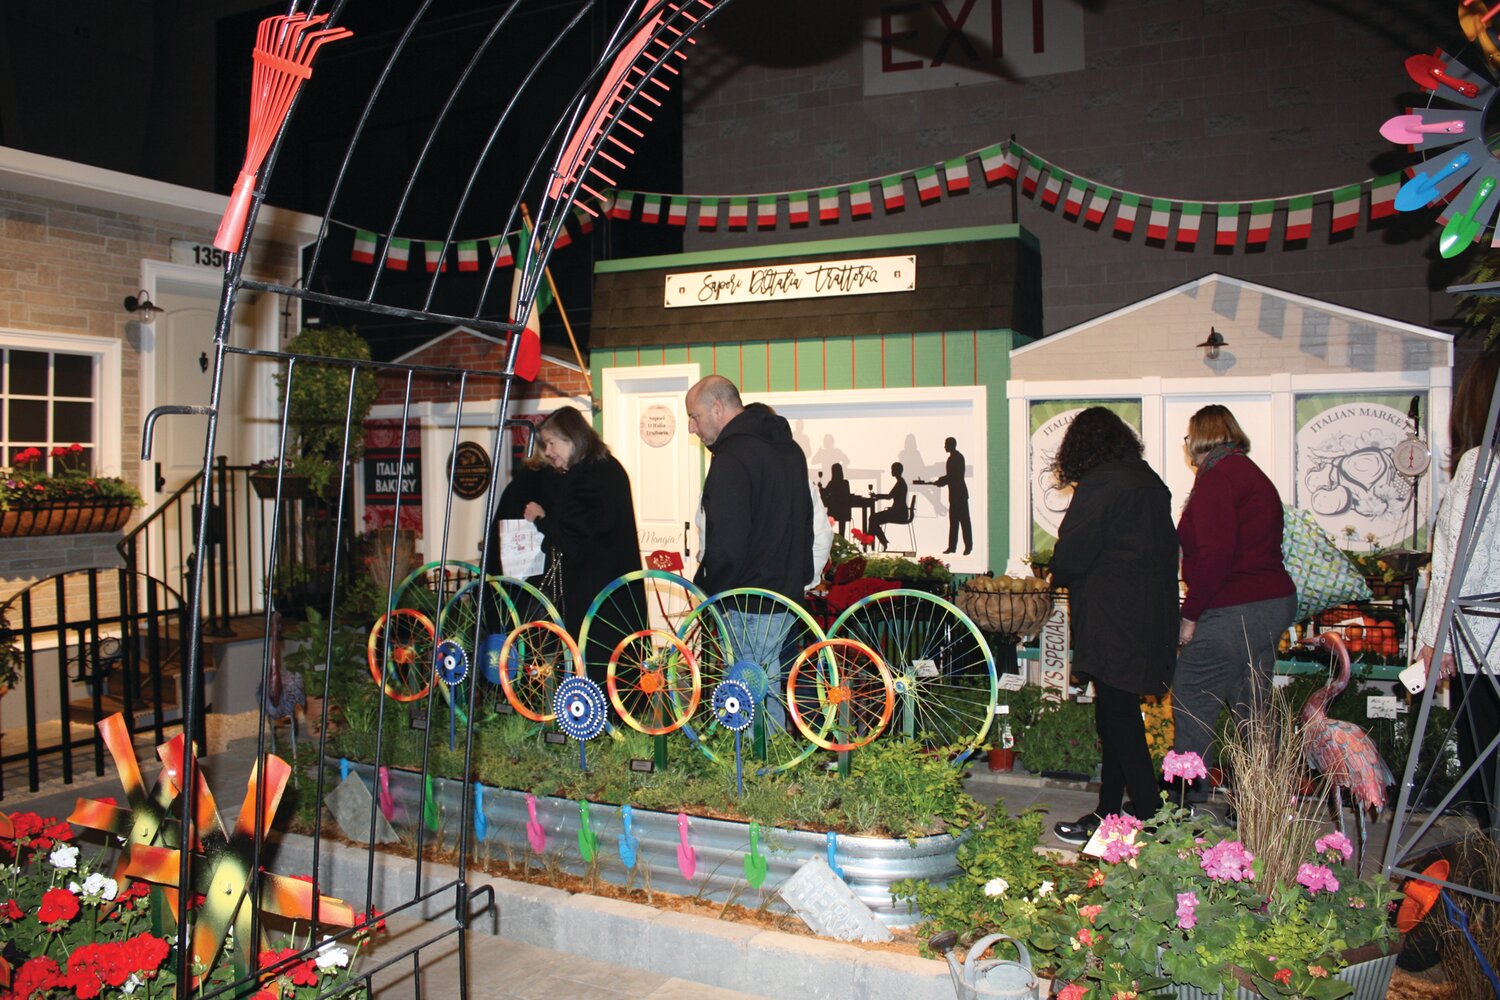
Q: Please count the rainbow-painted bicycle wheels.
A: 9